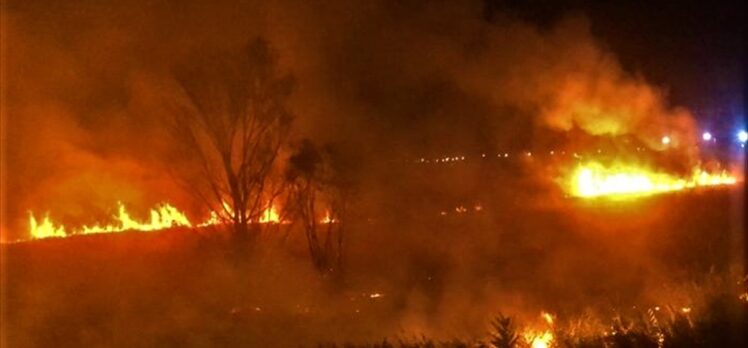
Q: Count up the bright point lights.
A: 3